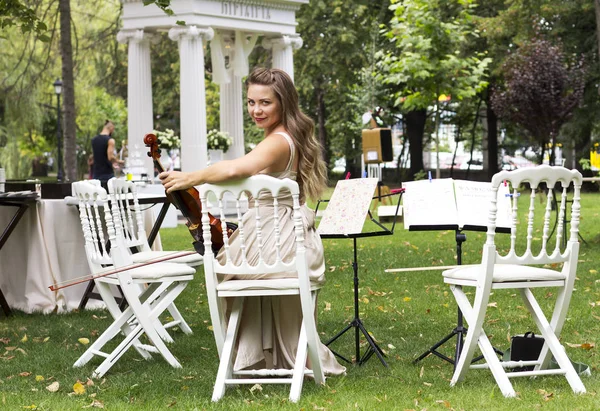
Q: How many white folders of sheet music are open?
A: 1